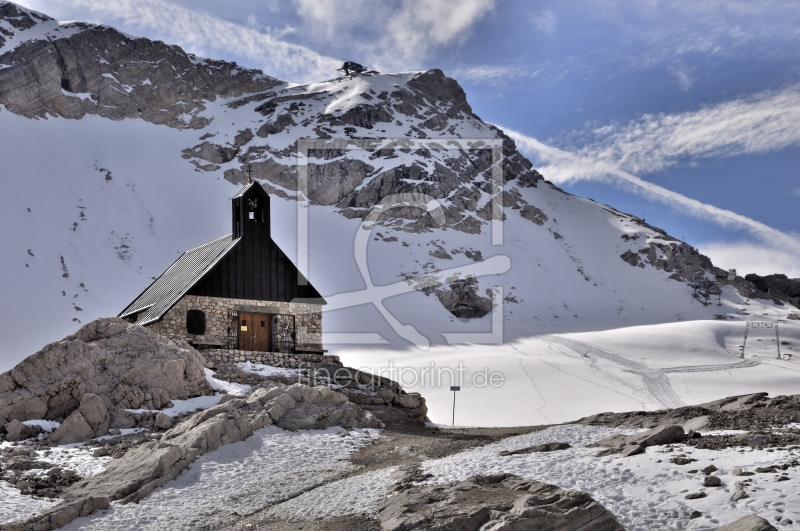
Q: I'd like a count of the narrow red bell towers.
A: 0